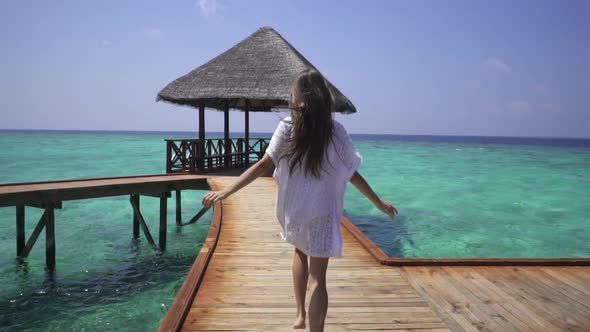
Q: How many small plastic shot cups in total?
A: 0